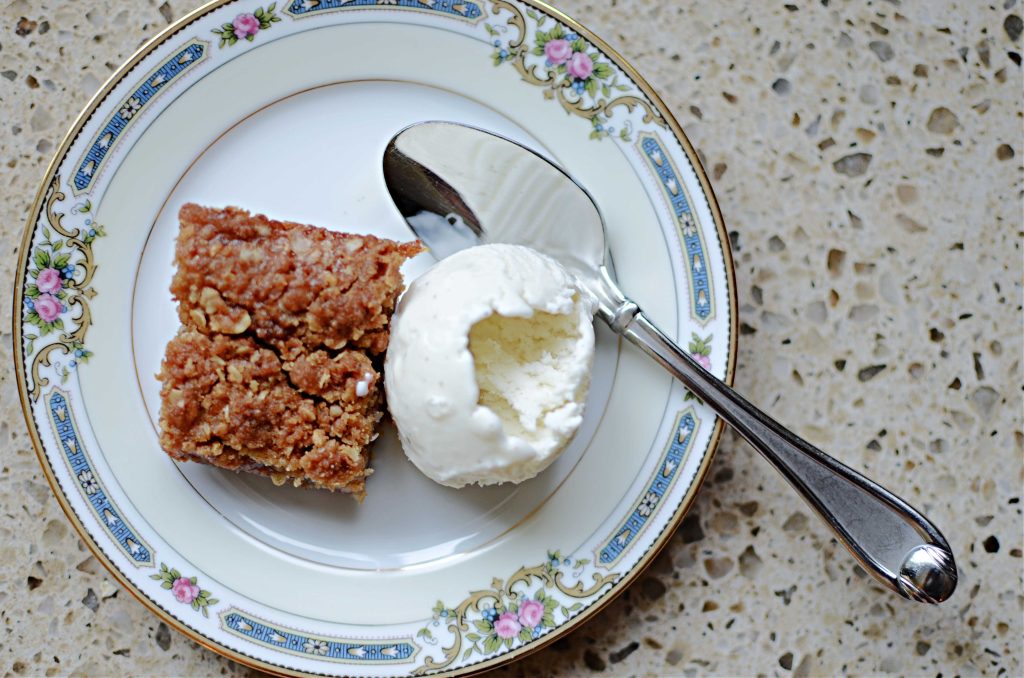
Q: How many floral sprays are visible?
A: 6